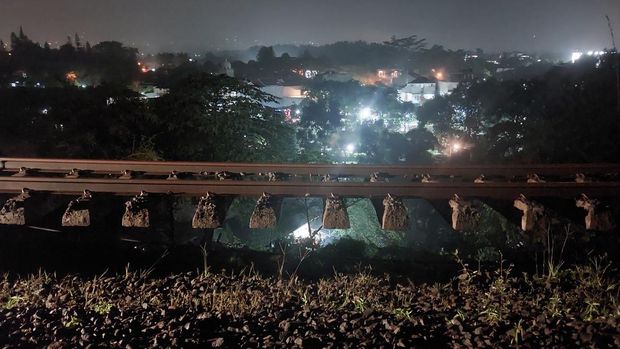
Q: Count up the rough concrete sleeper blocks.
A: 10